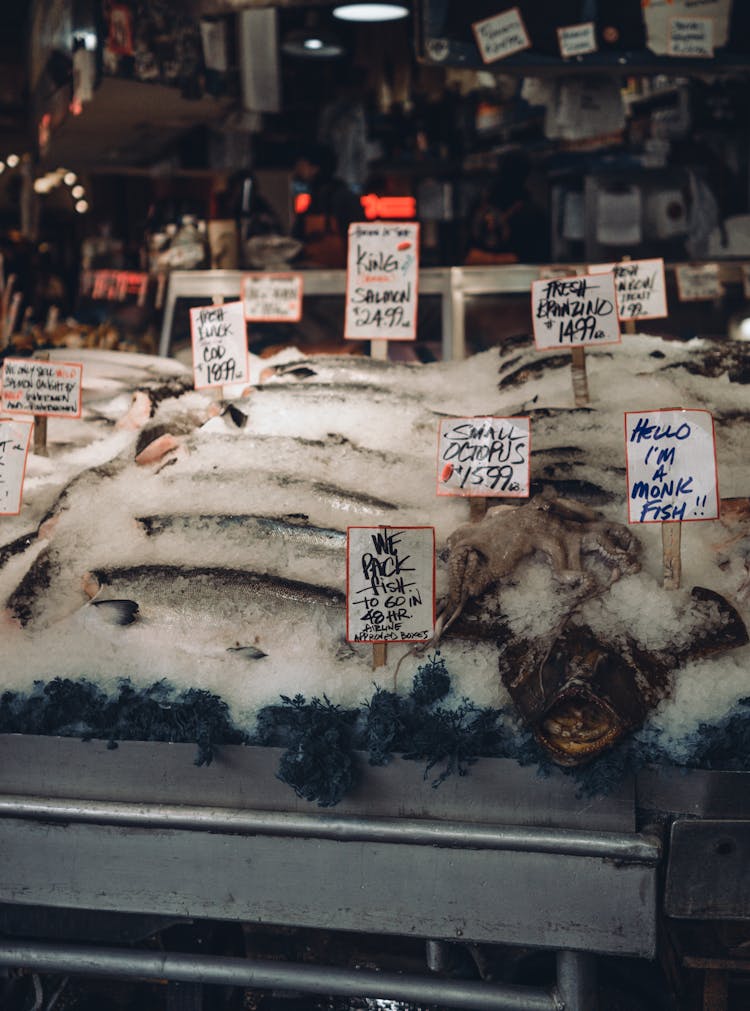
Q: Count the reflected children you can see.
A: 0